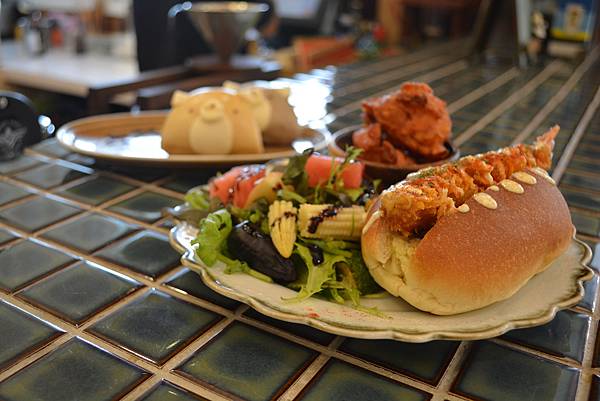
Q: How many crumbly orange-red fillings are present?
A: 1